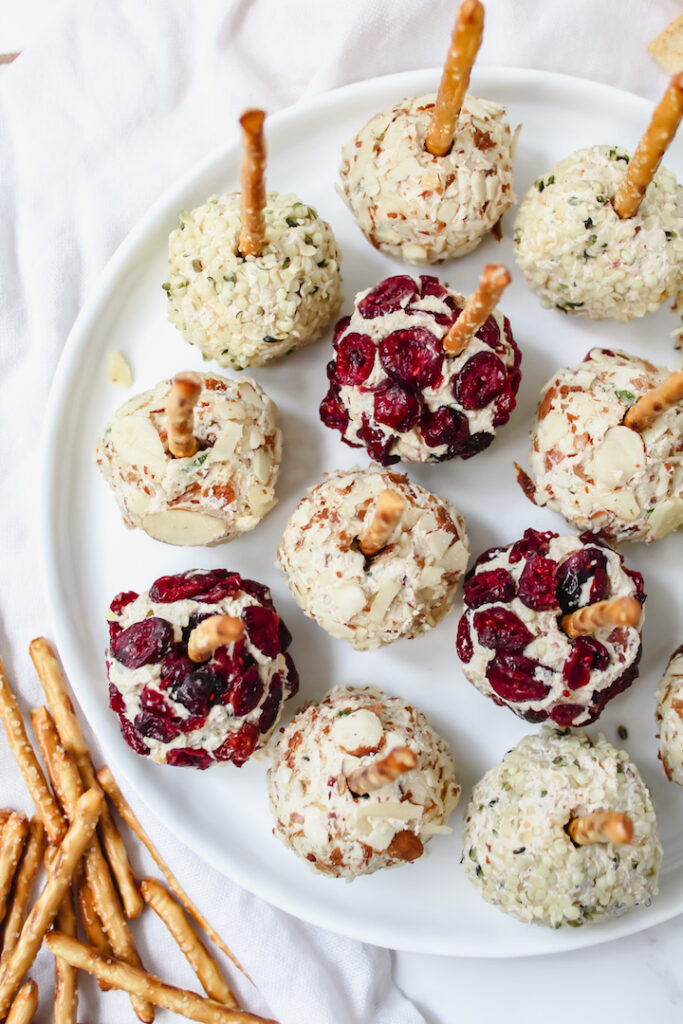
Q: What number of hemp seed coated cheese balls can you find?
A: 3